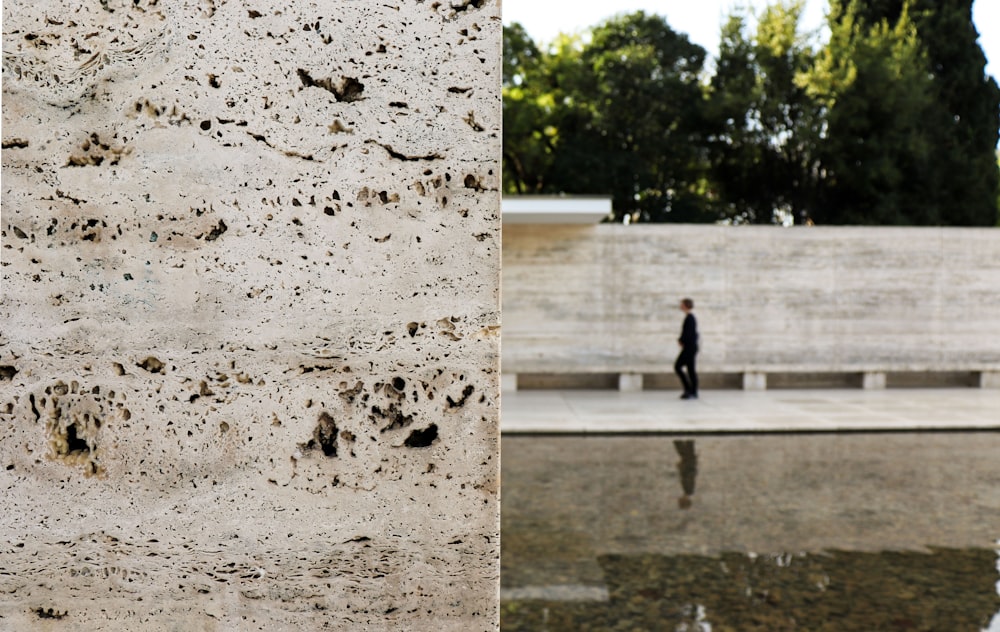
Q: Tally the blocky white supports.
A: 5